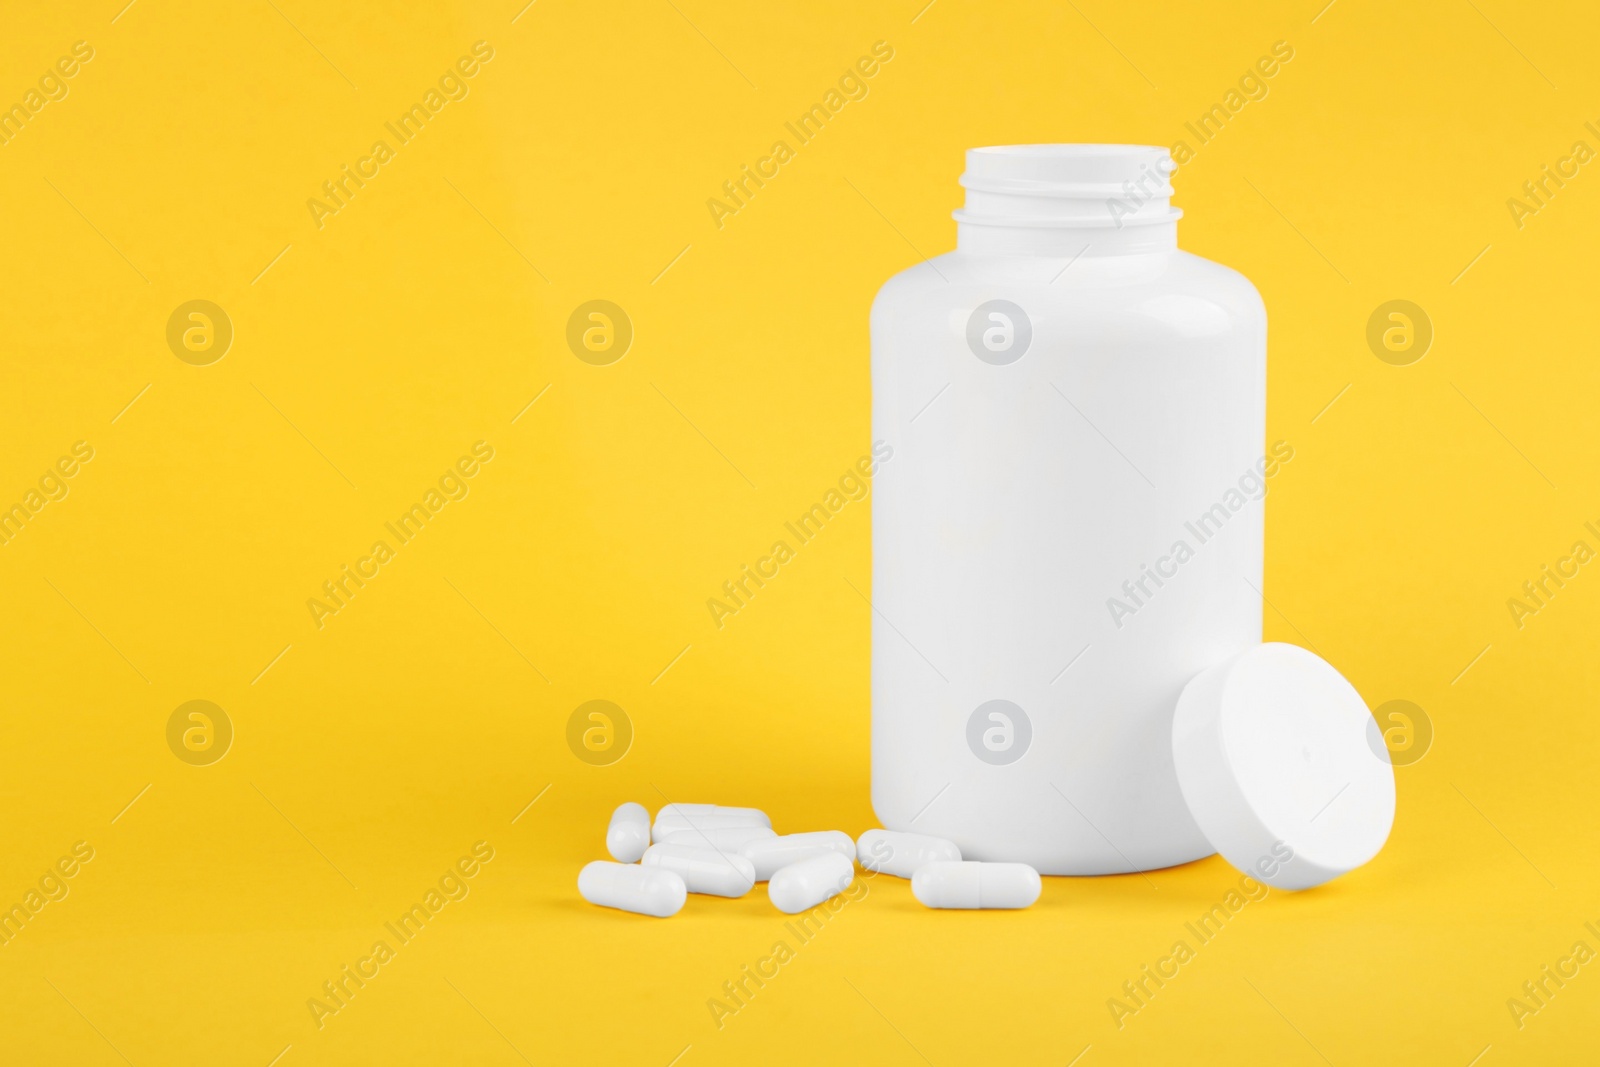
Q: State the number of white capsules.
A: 10